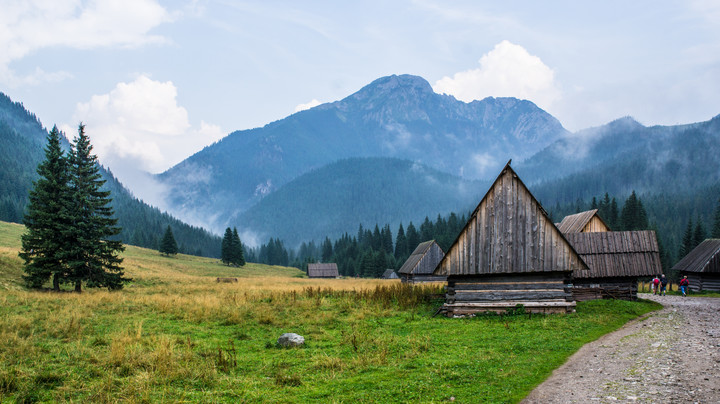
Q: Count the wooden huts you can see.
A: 7